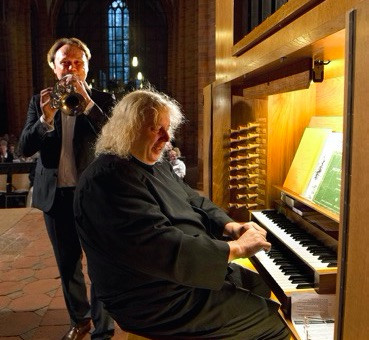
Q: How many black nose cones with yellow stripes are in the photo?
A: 0